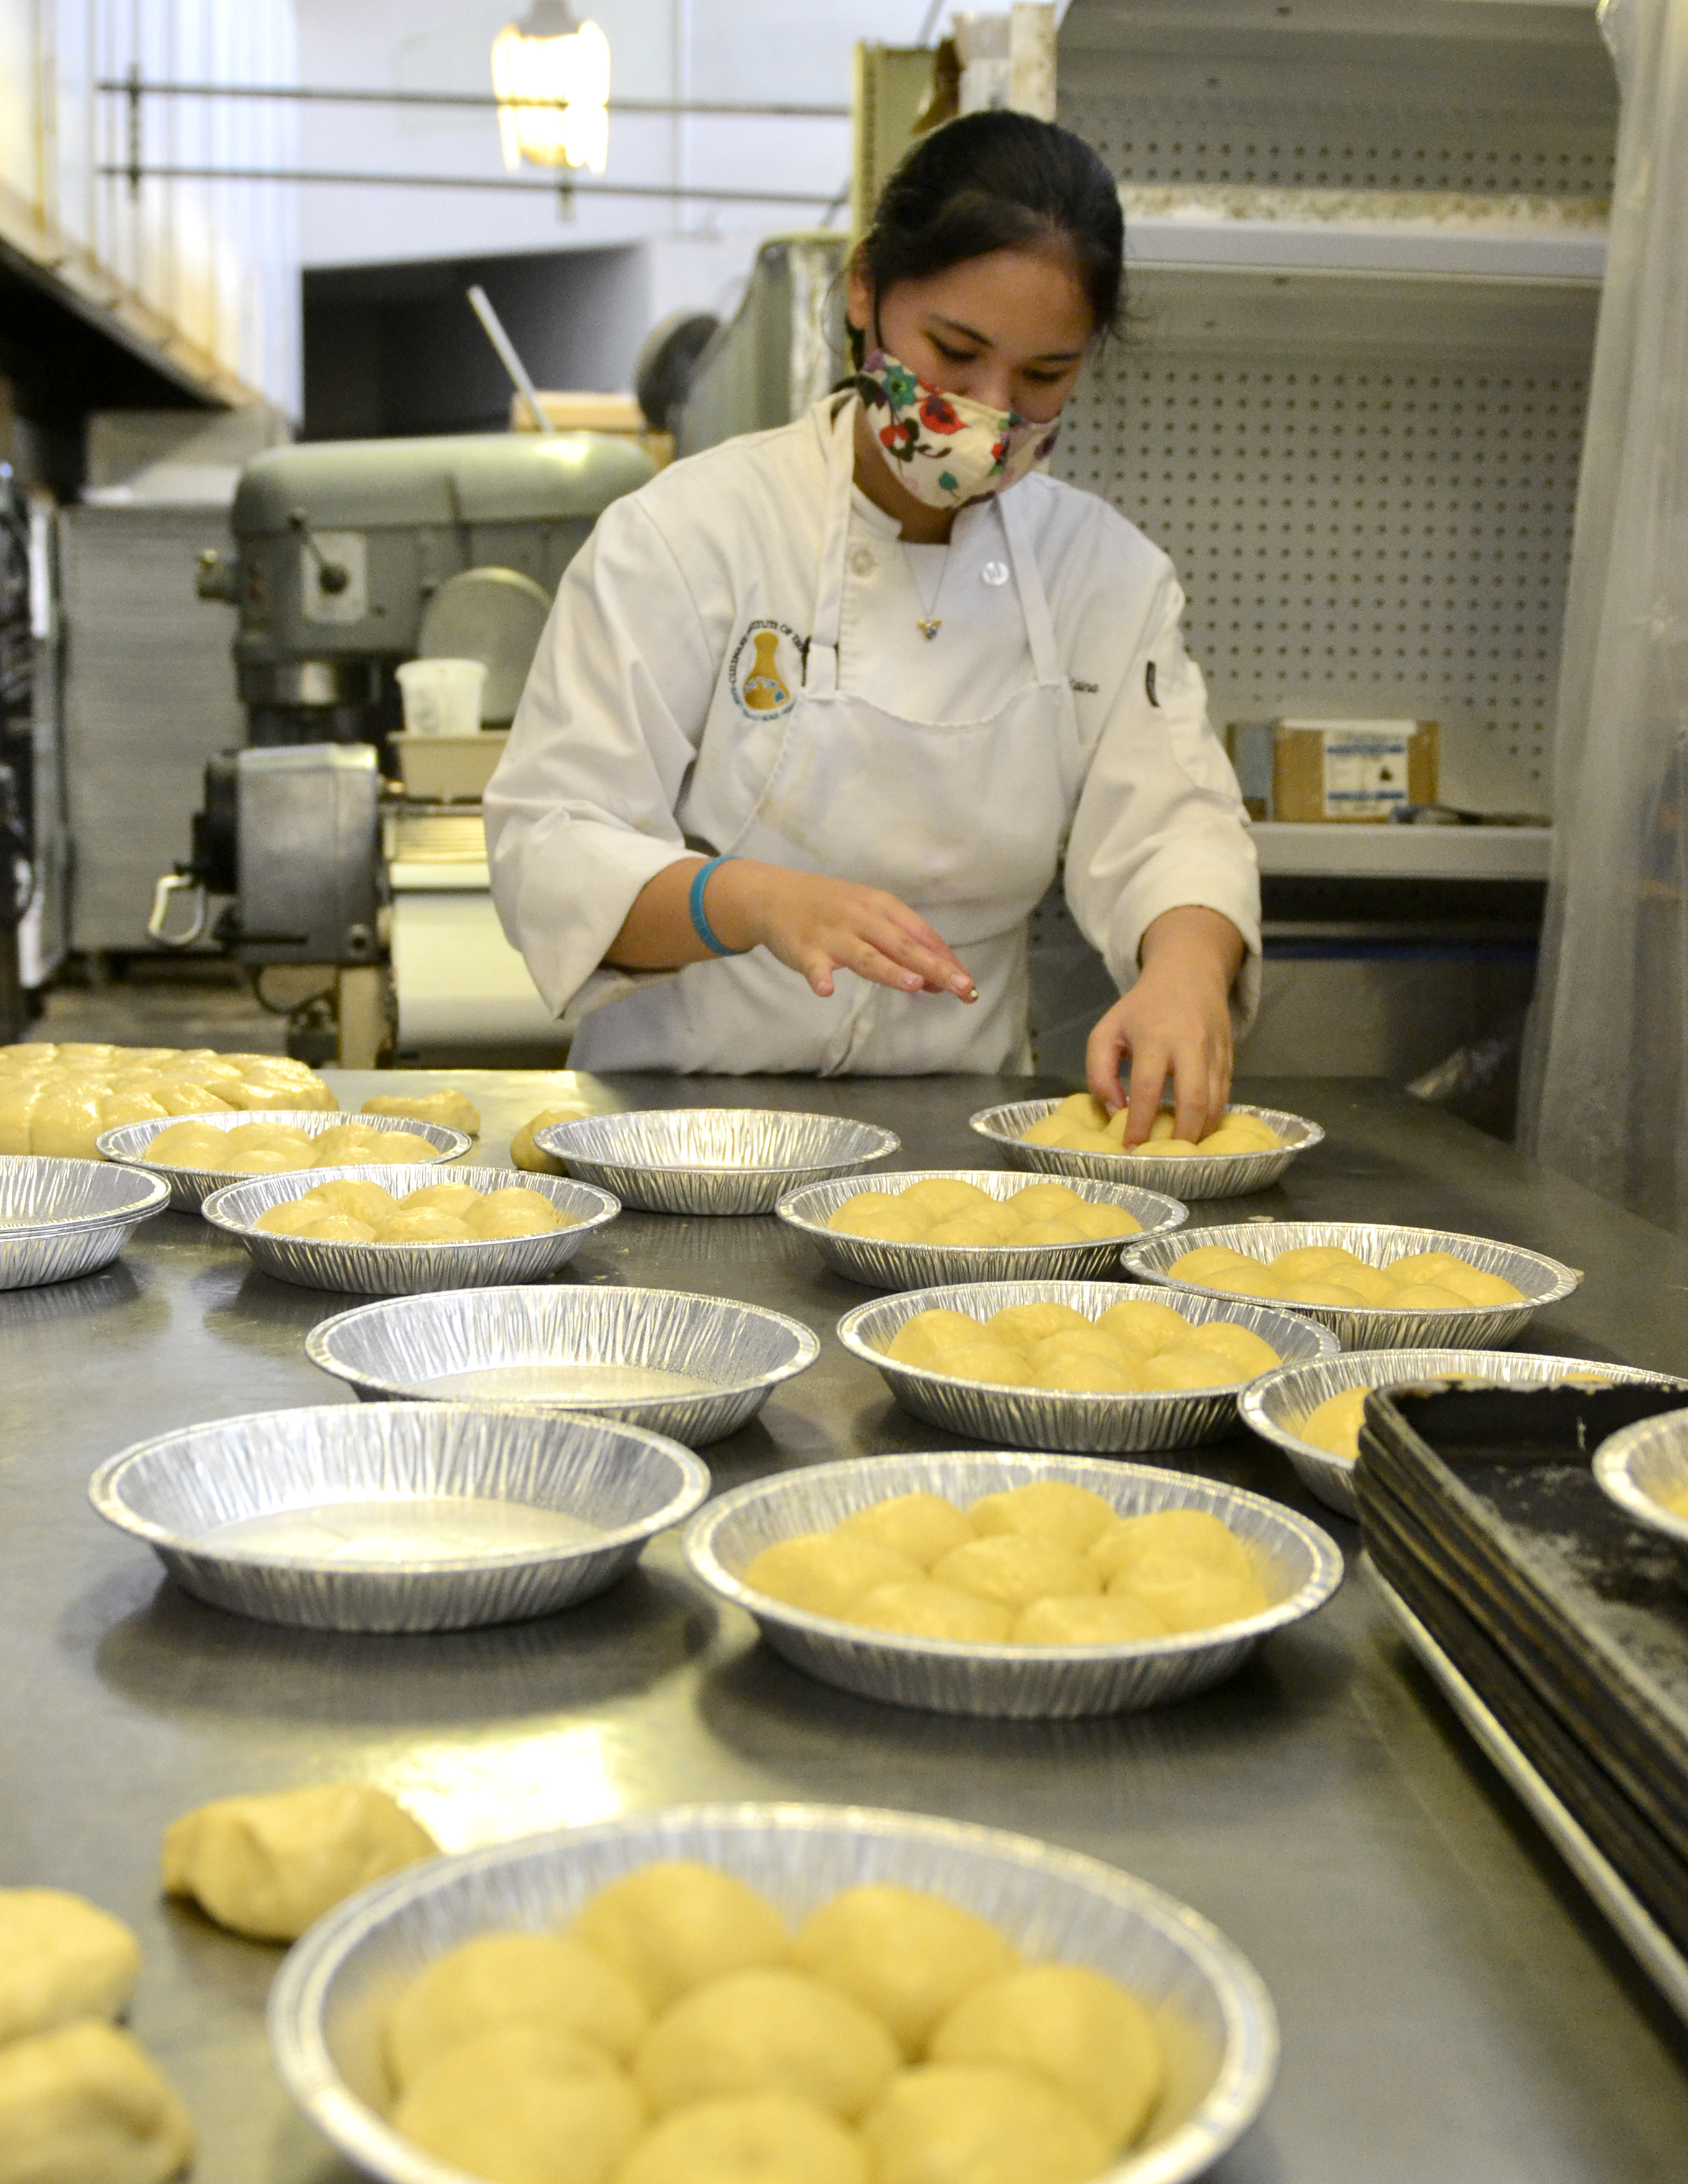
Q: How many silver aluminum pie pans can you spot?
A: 14